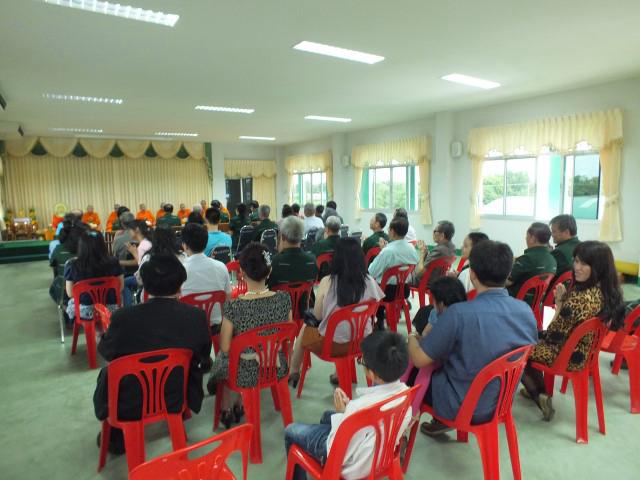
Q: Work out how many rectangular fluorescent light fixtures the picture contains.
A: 9